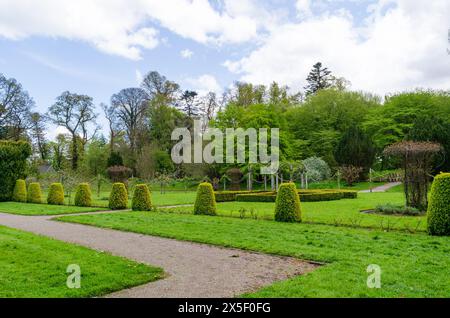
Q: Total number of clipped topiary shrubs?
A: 9